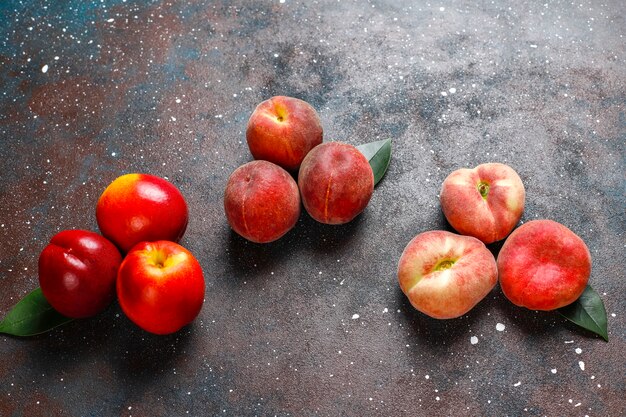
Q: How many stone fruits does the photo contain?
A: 9